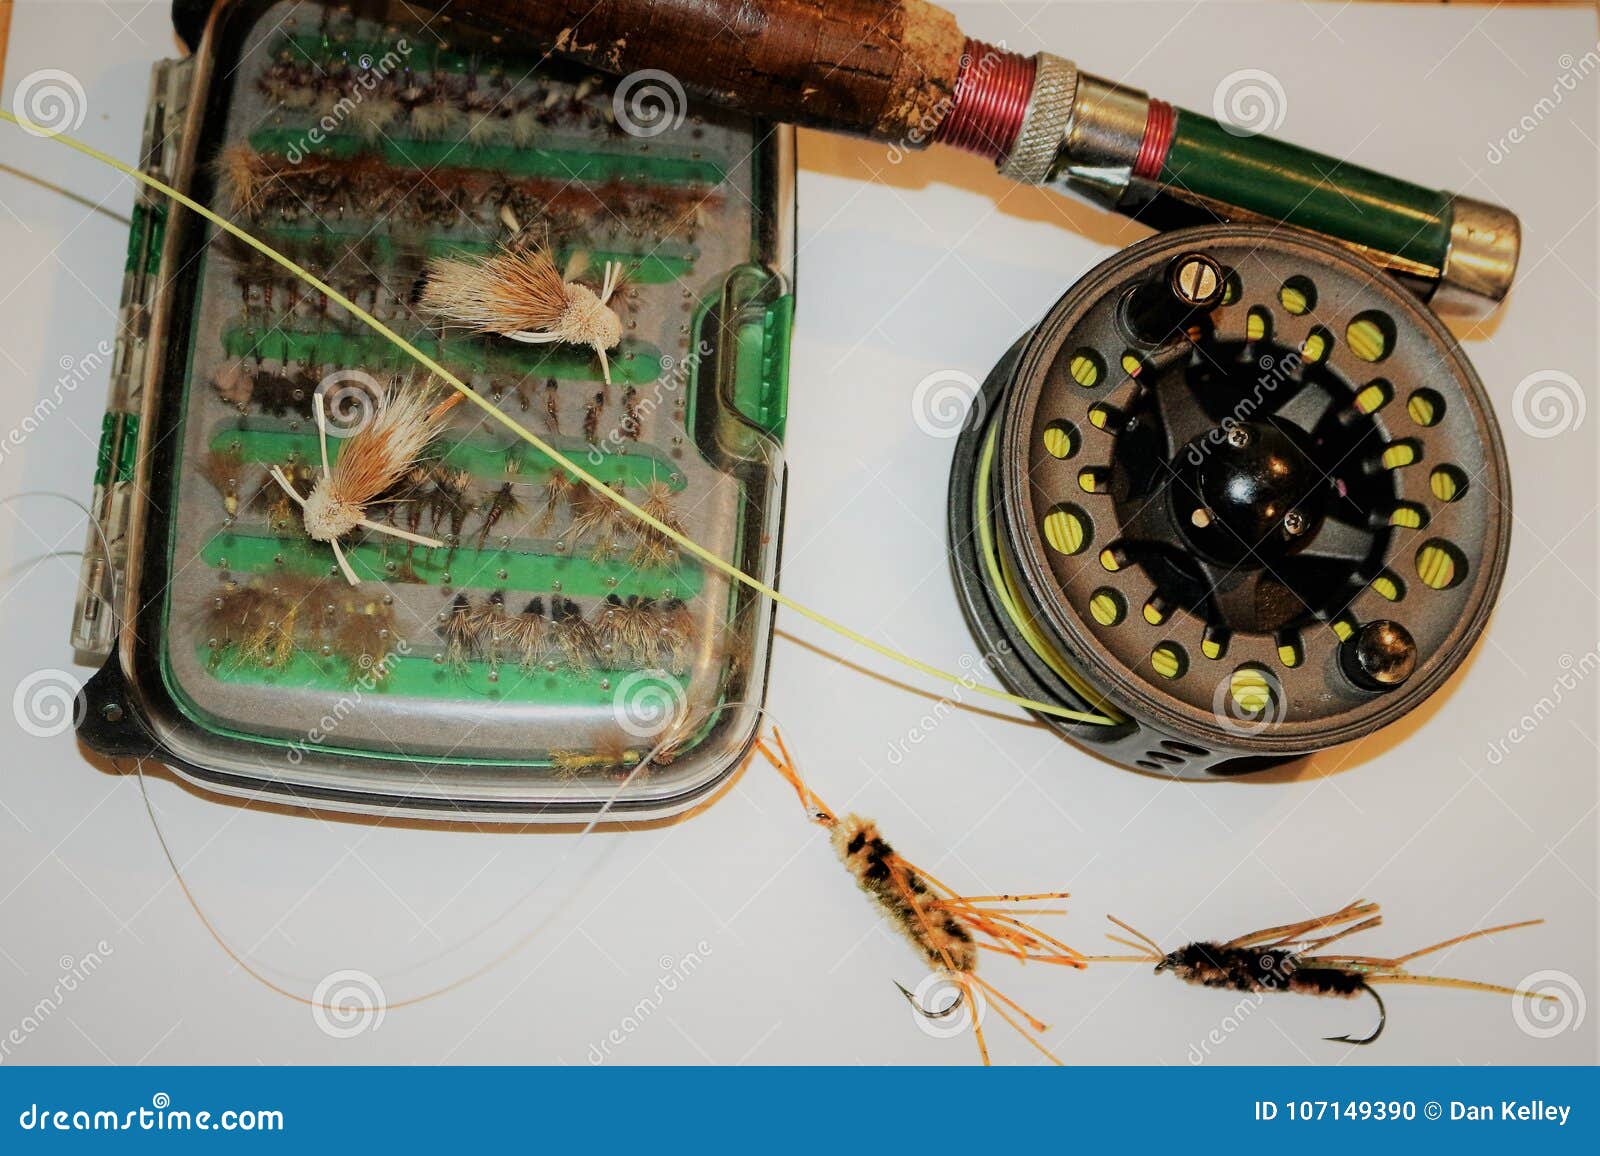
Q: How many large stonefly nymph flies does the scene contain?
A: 2